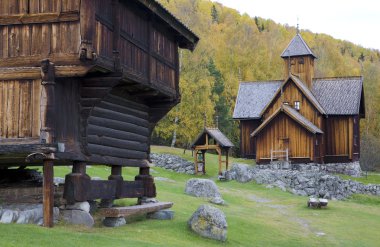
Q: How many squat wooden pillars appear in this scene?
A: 3